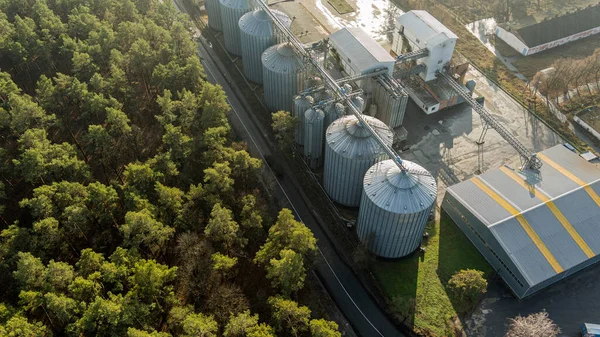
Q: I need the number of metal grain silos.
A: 12